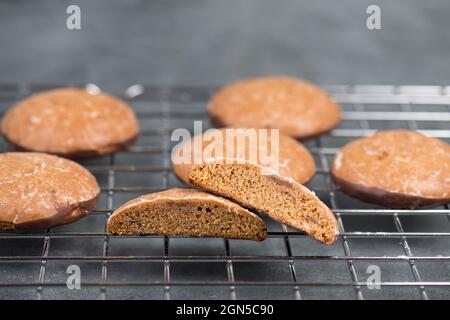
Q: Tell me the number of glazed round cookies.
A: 5